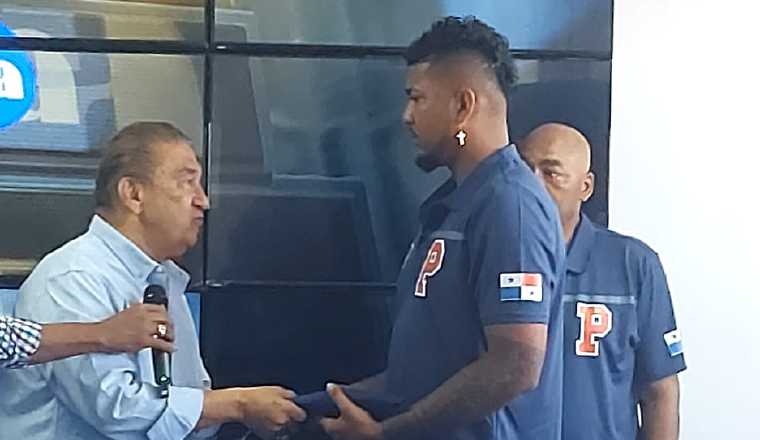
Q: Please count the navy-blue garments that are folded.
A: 1